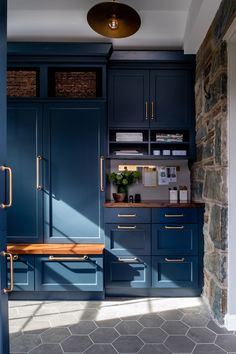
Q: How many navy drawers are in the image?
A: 8